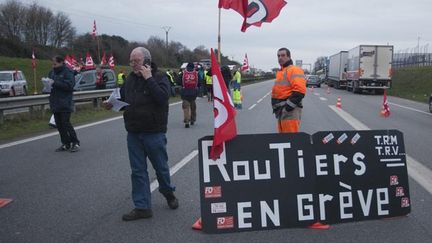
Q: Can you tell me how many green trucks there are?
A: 0